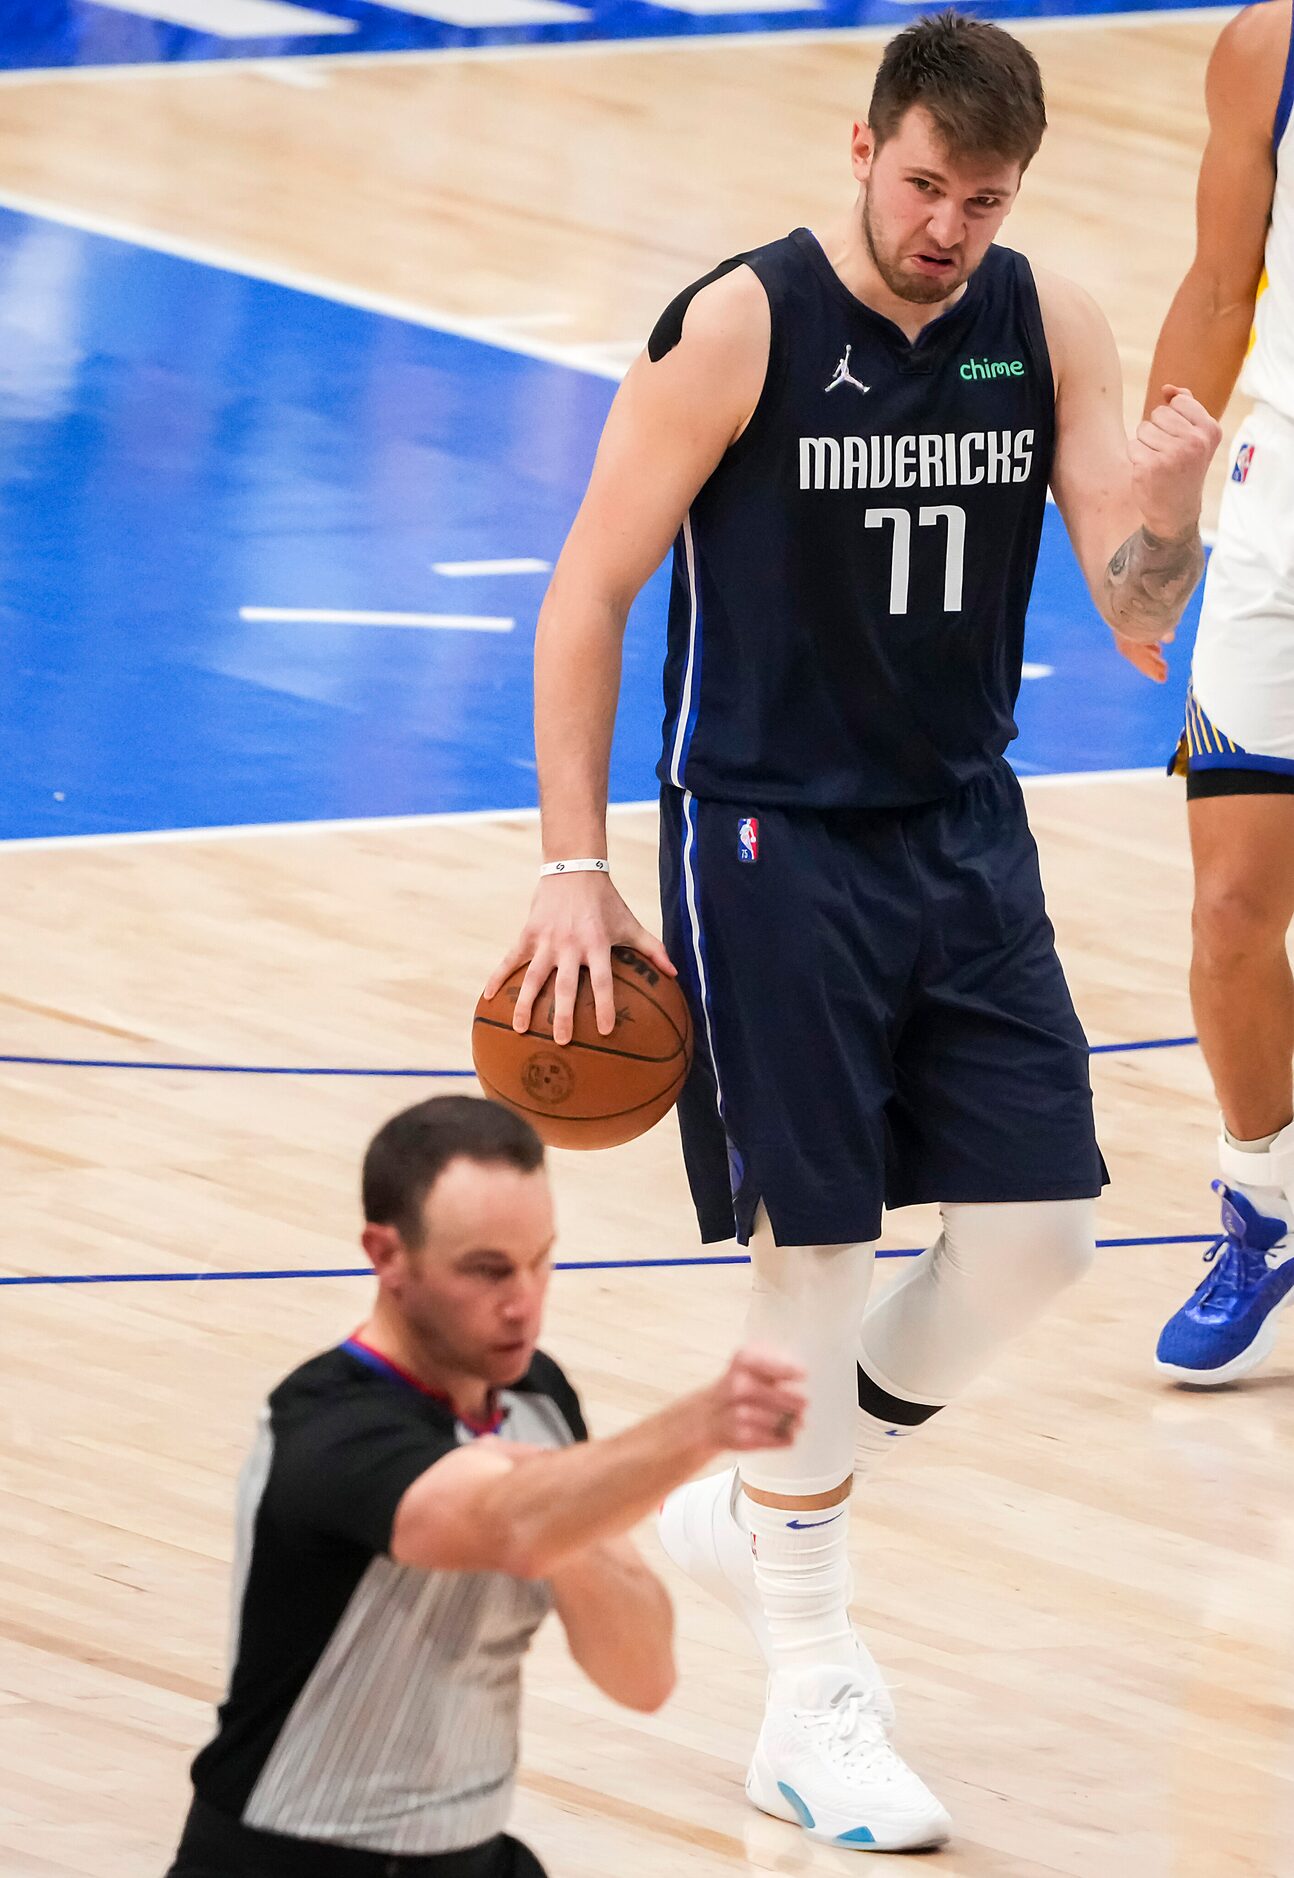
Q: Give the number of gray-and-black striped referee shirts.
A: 1